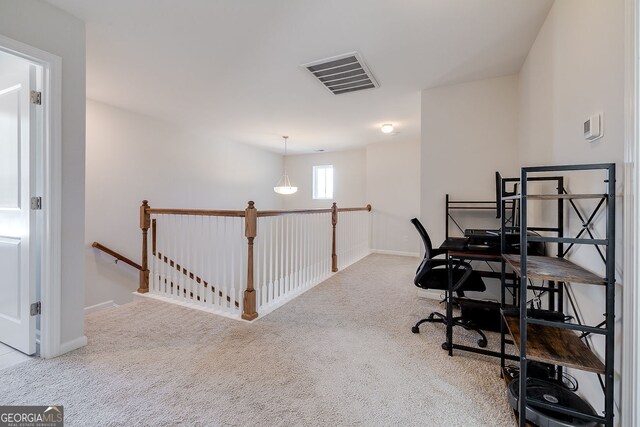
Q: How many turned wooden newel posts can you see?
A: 3